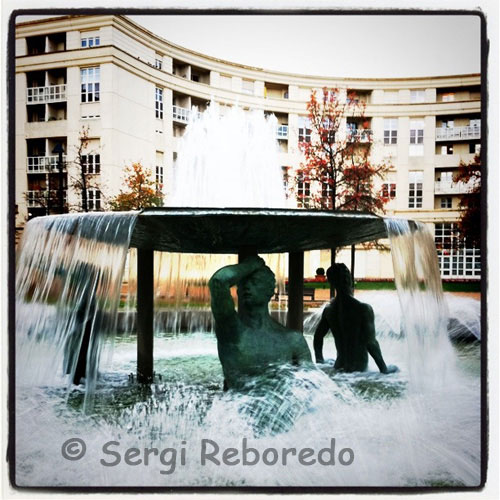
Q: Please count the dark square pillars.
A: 3